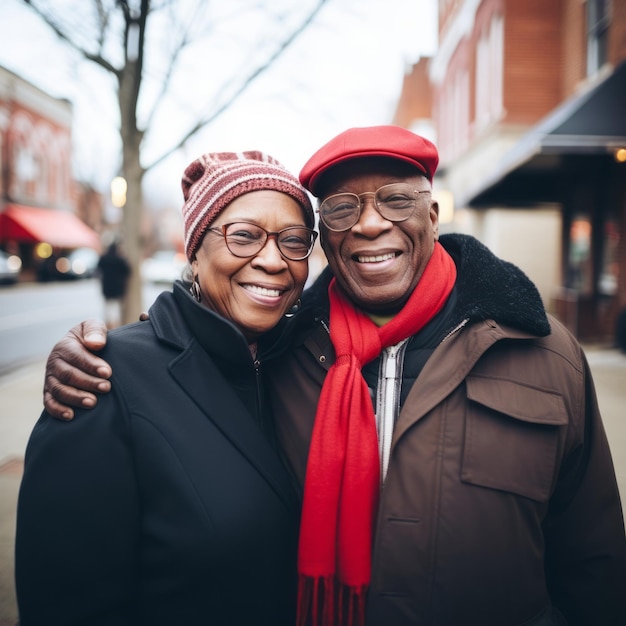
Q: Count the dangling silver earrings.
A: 2